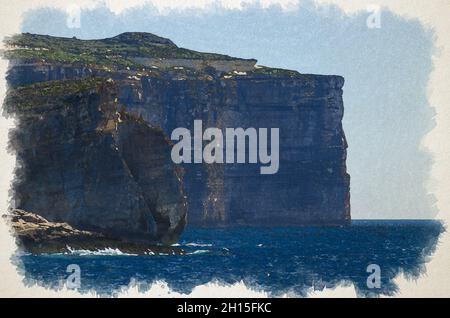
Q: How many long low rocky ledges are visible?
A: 1